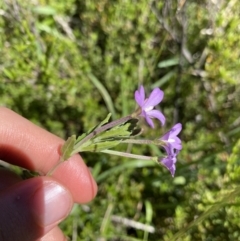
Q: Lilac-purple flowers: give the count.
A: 3